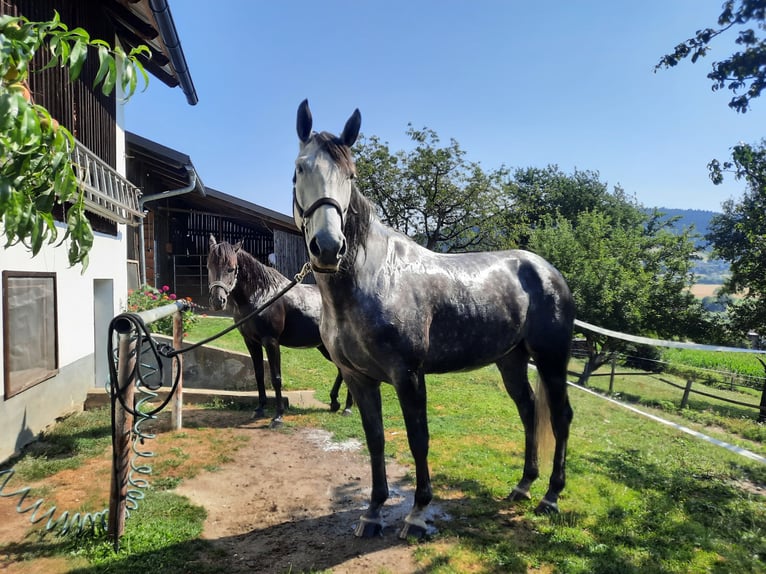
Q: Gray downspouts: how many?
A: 1